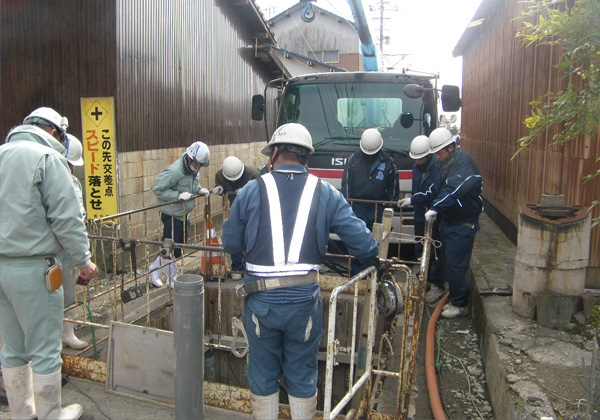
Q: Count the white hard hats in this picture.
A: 8